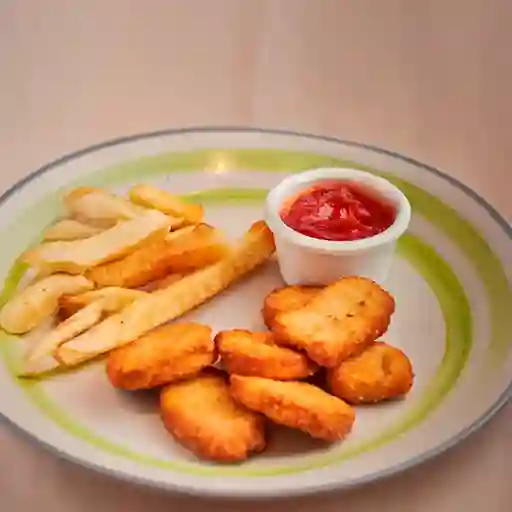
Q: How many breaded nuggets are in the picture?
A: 7